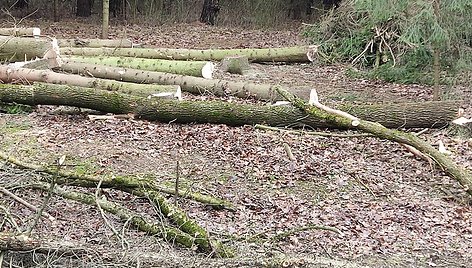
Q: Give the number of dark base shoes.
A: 0